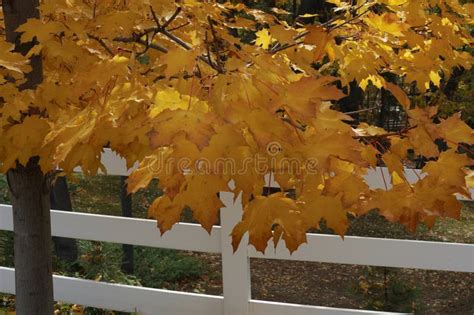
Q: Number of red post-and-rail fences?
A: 0